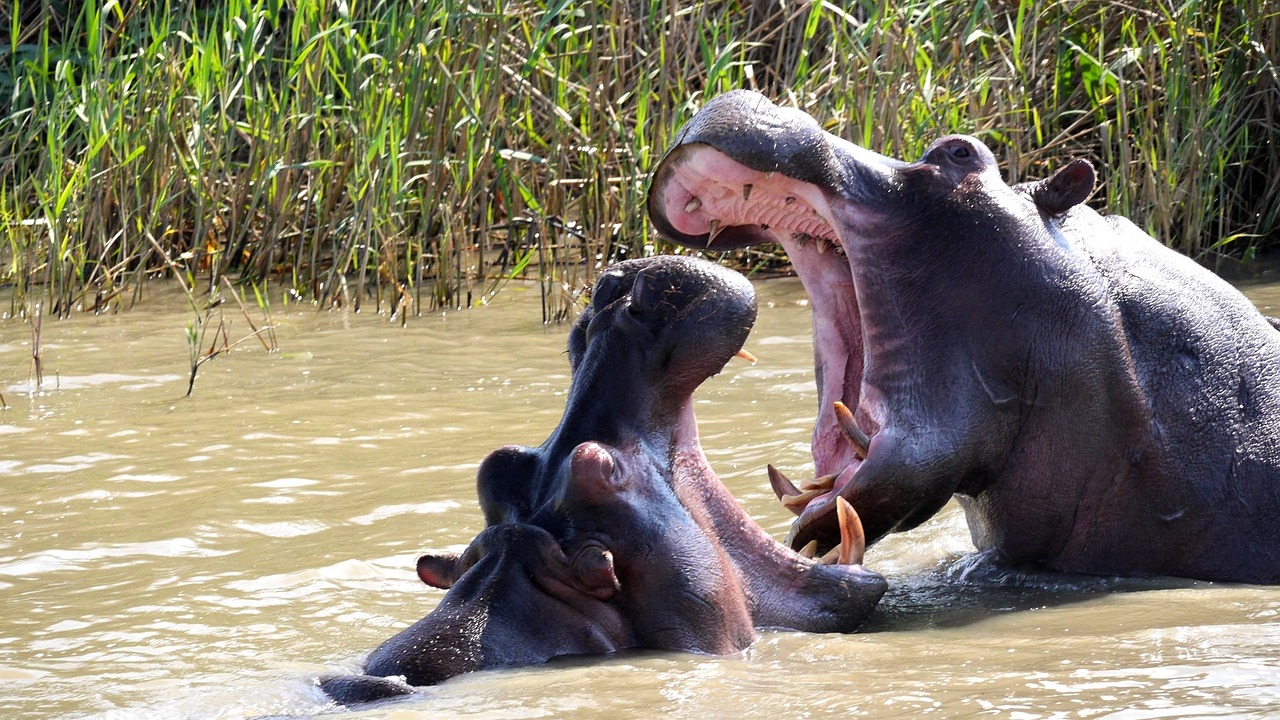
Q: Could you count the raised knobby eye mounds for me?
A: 3